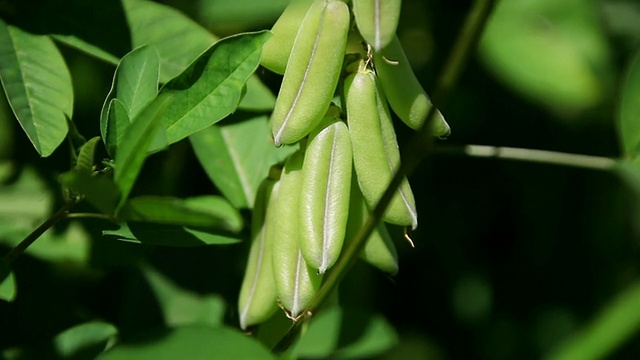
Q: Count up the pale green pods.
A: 9